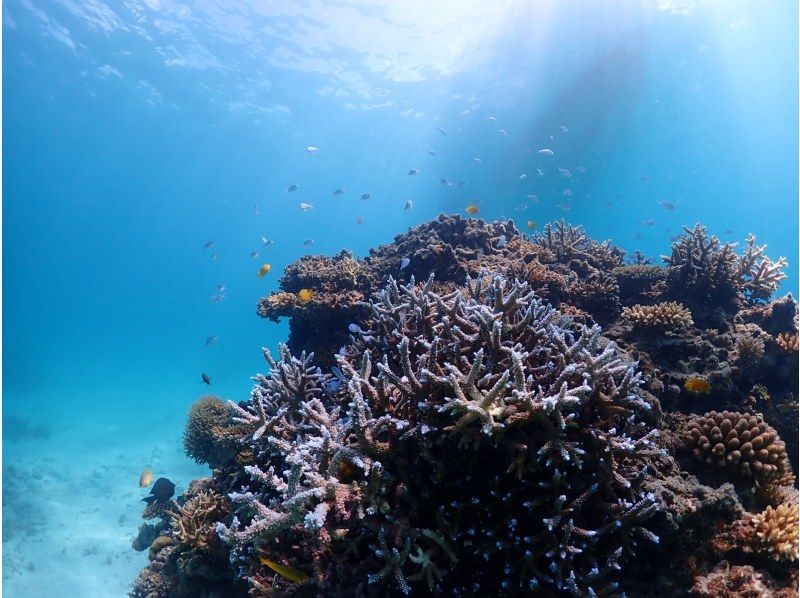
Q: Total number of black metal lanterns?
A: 0